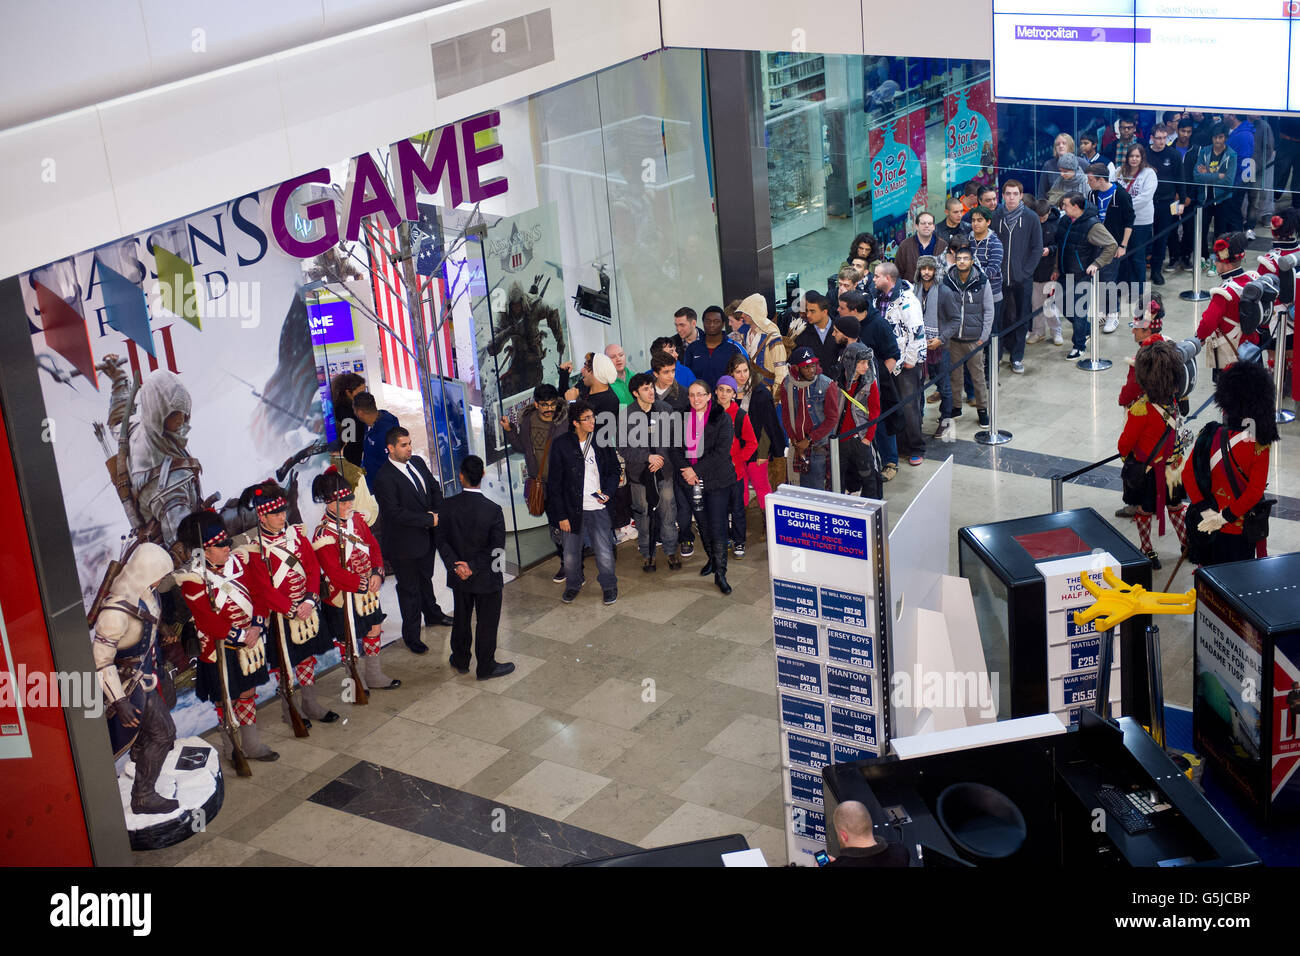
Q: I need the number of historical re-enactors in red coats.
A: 8